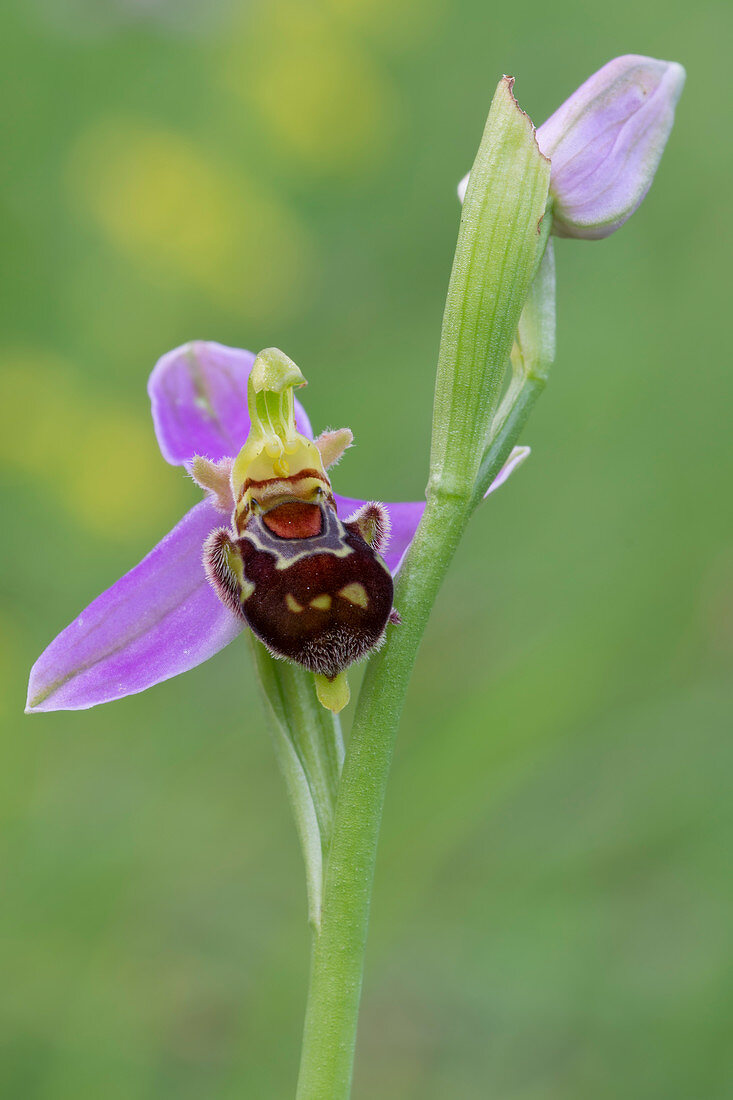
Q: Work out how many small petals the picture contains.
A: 2